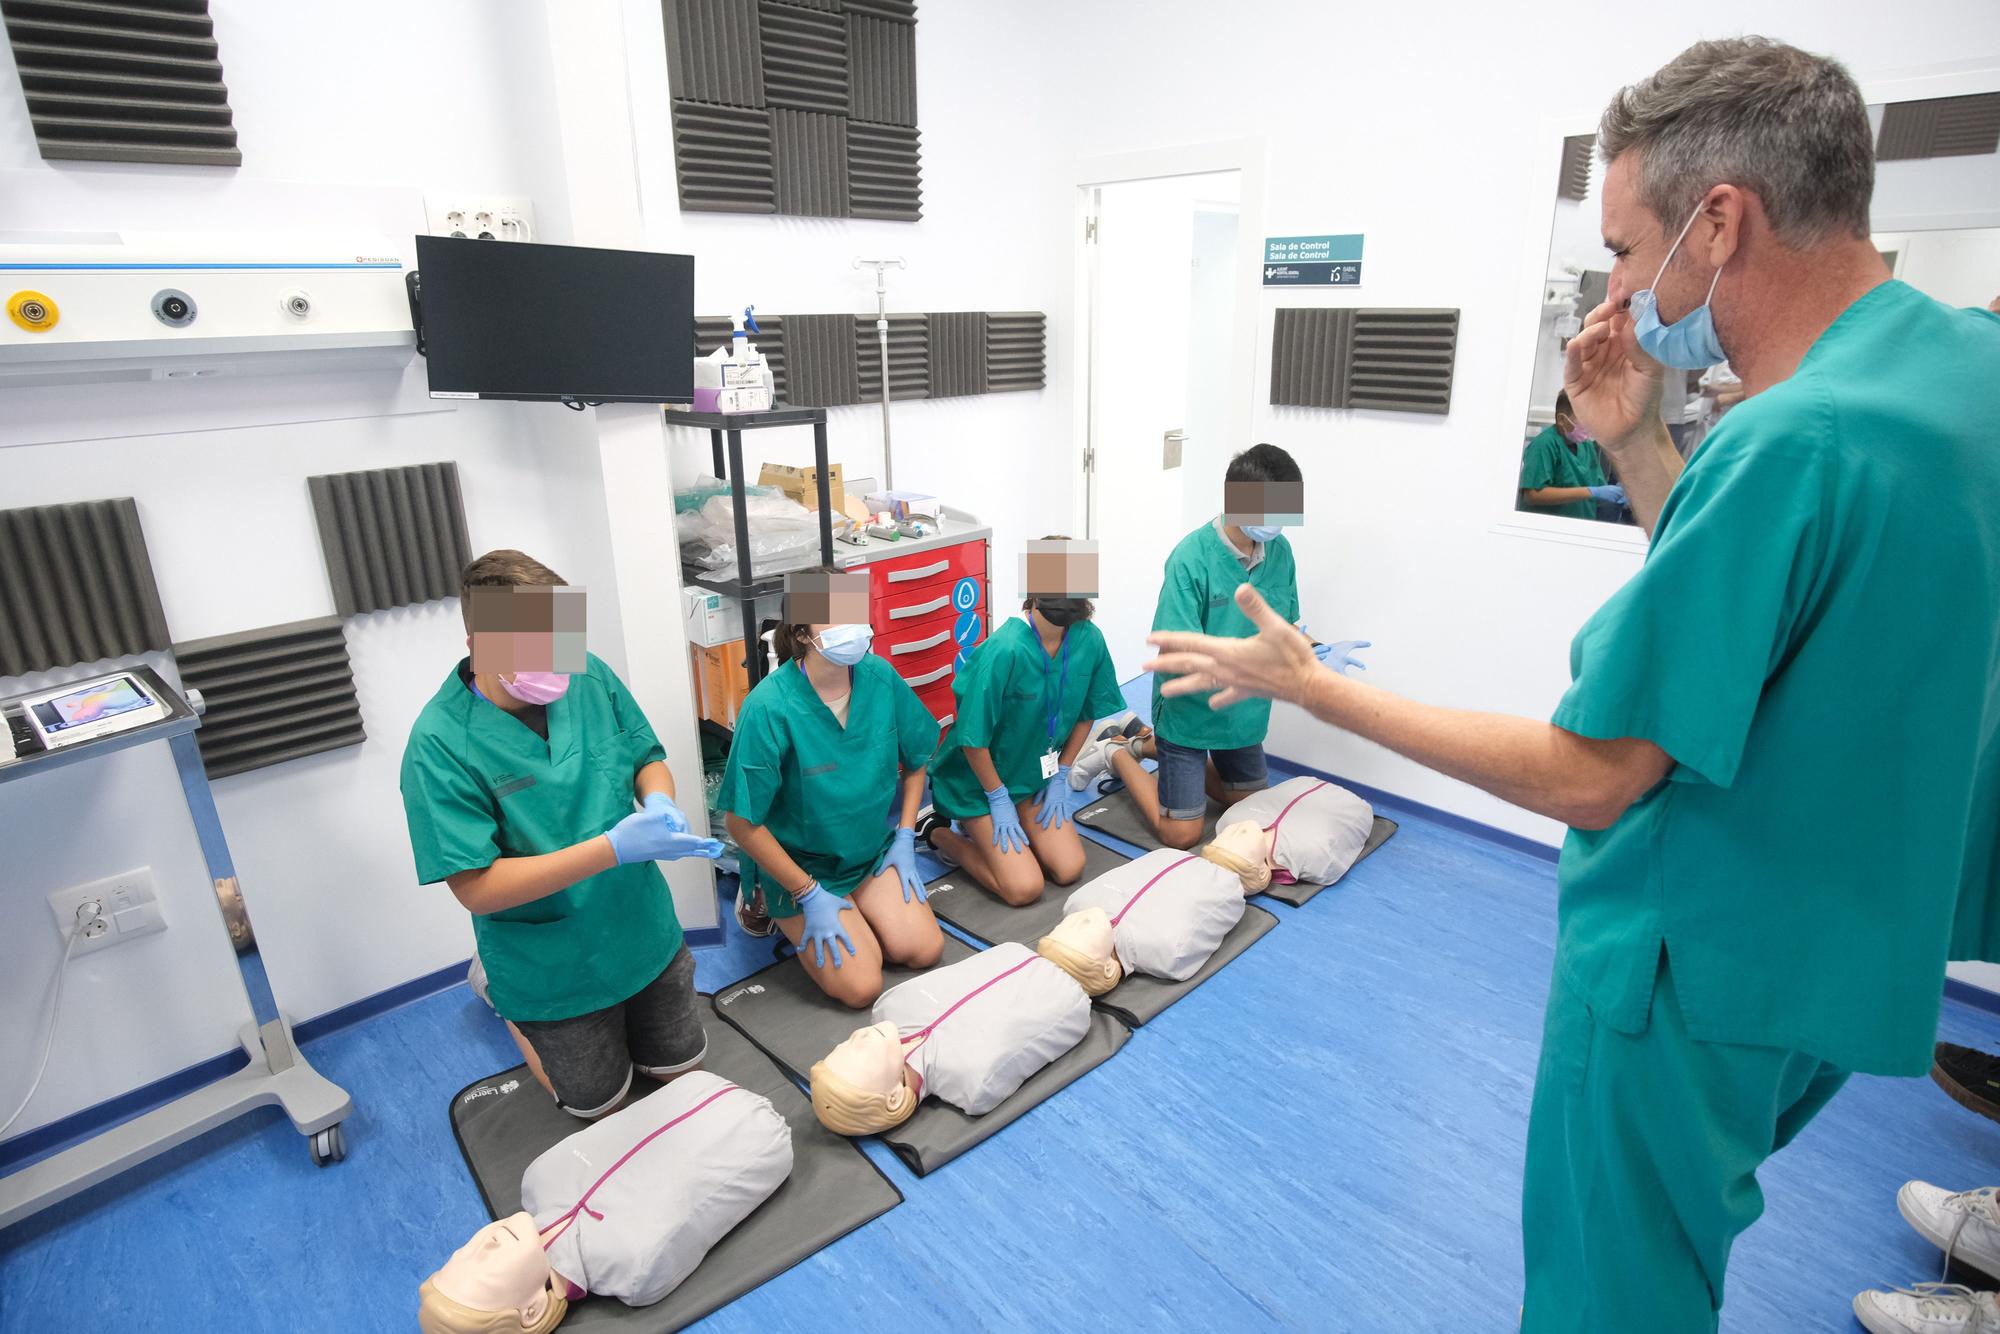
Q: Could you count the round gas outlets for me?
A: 3